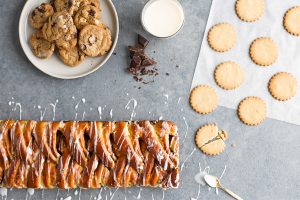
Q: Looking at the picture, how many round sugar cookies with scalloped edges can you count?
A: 9